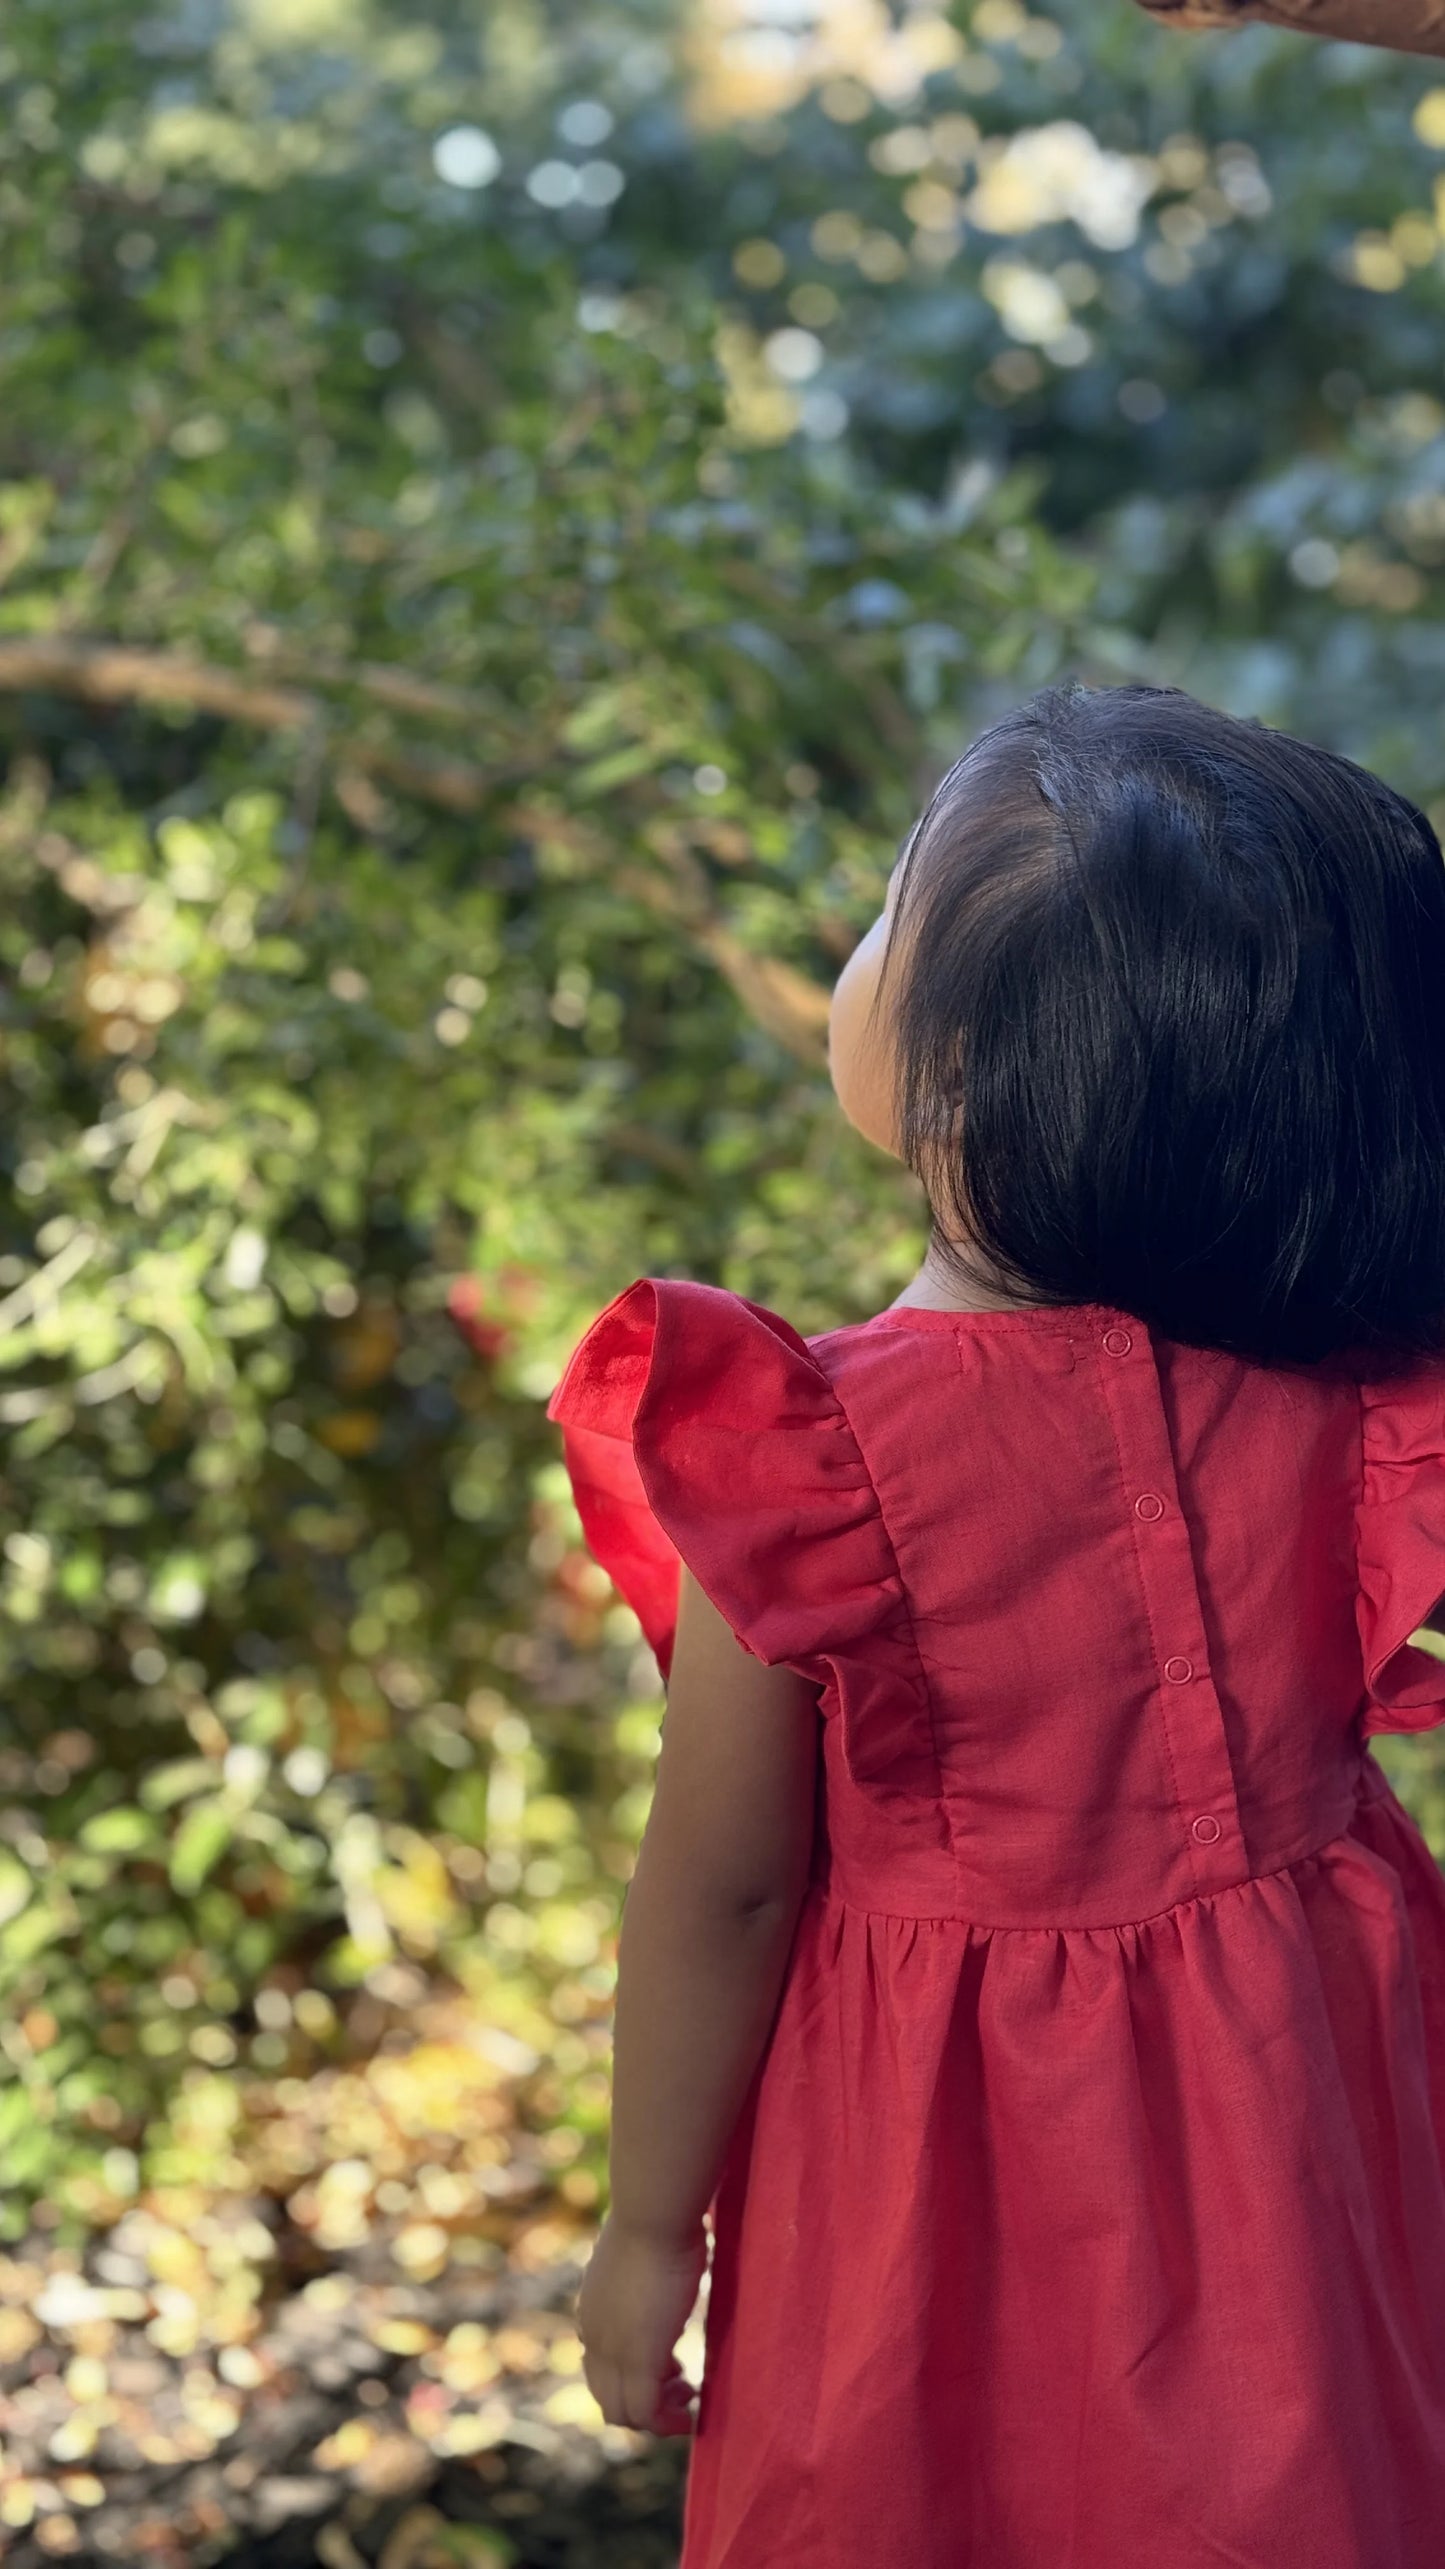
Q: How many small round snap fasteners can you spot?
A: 4